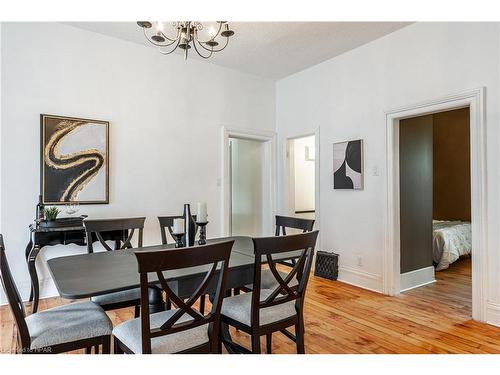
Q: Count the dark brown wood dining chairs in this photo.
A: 6